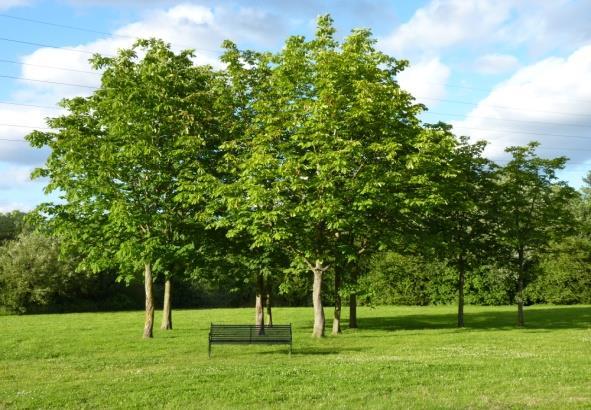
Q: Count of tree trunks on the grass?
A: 9